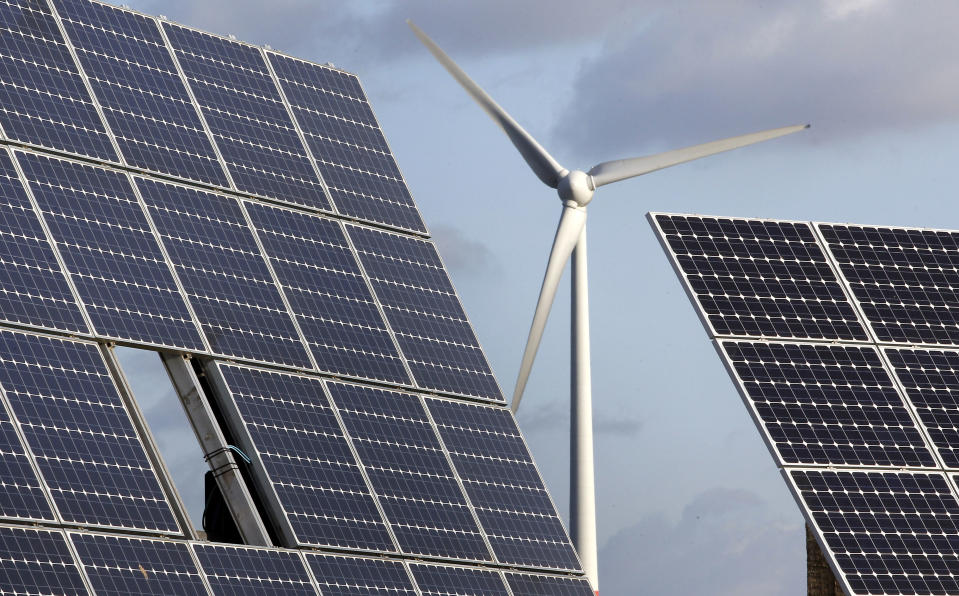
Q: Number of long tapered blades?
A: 3